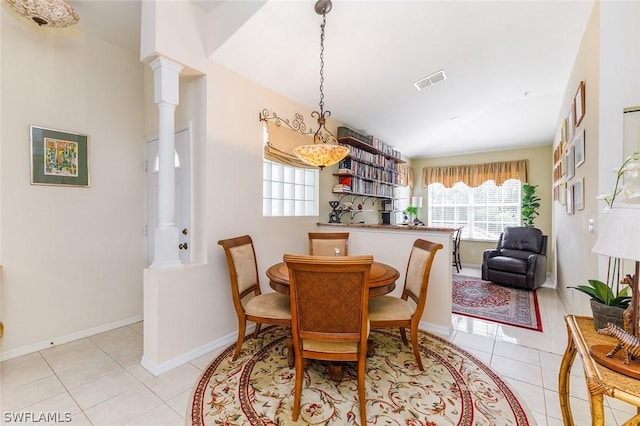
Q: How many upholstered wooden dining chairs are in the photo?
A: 4